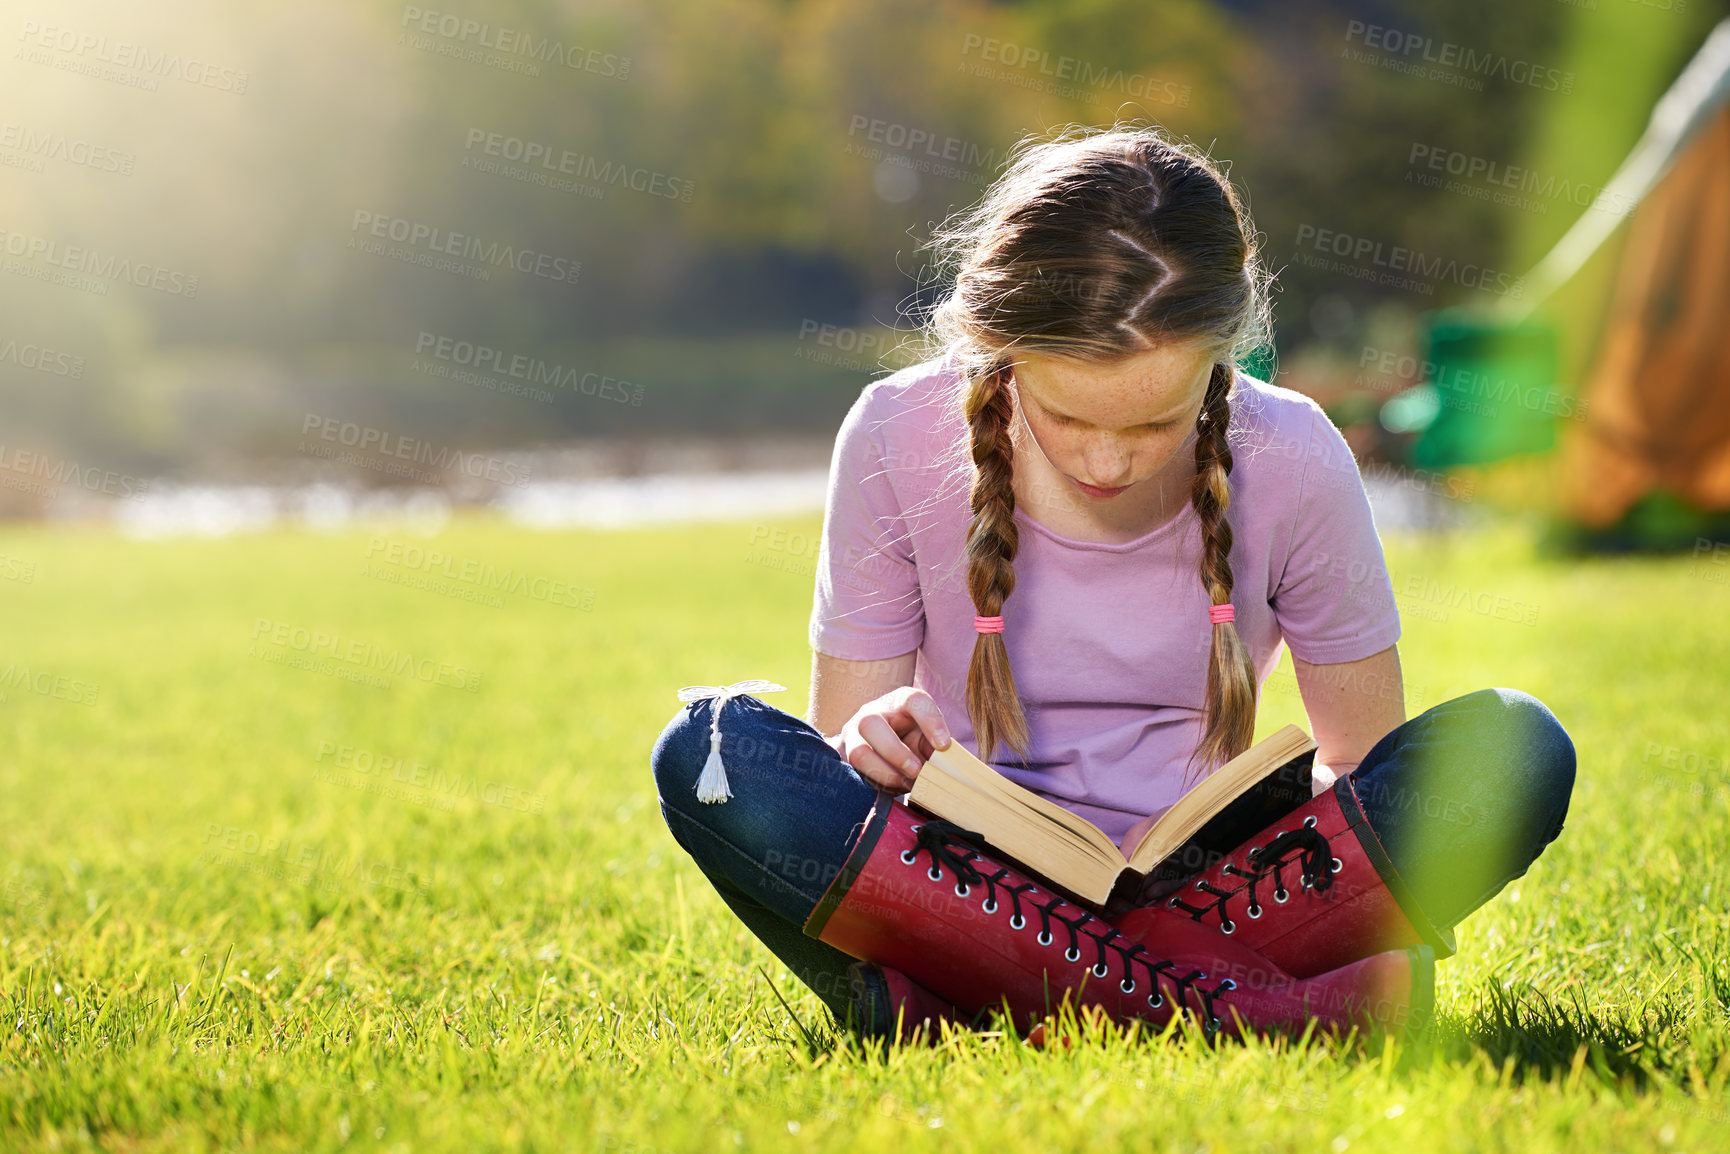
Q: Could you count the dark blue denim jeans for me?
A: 1